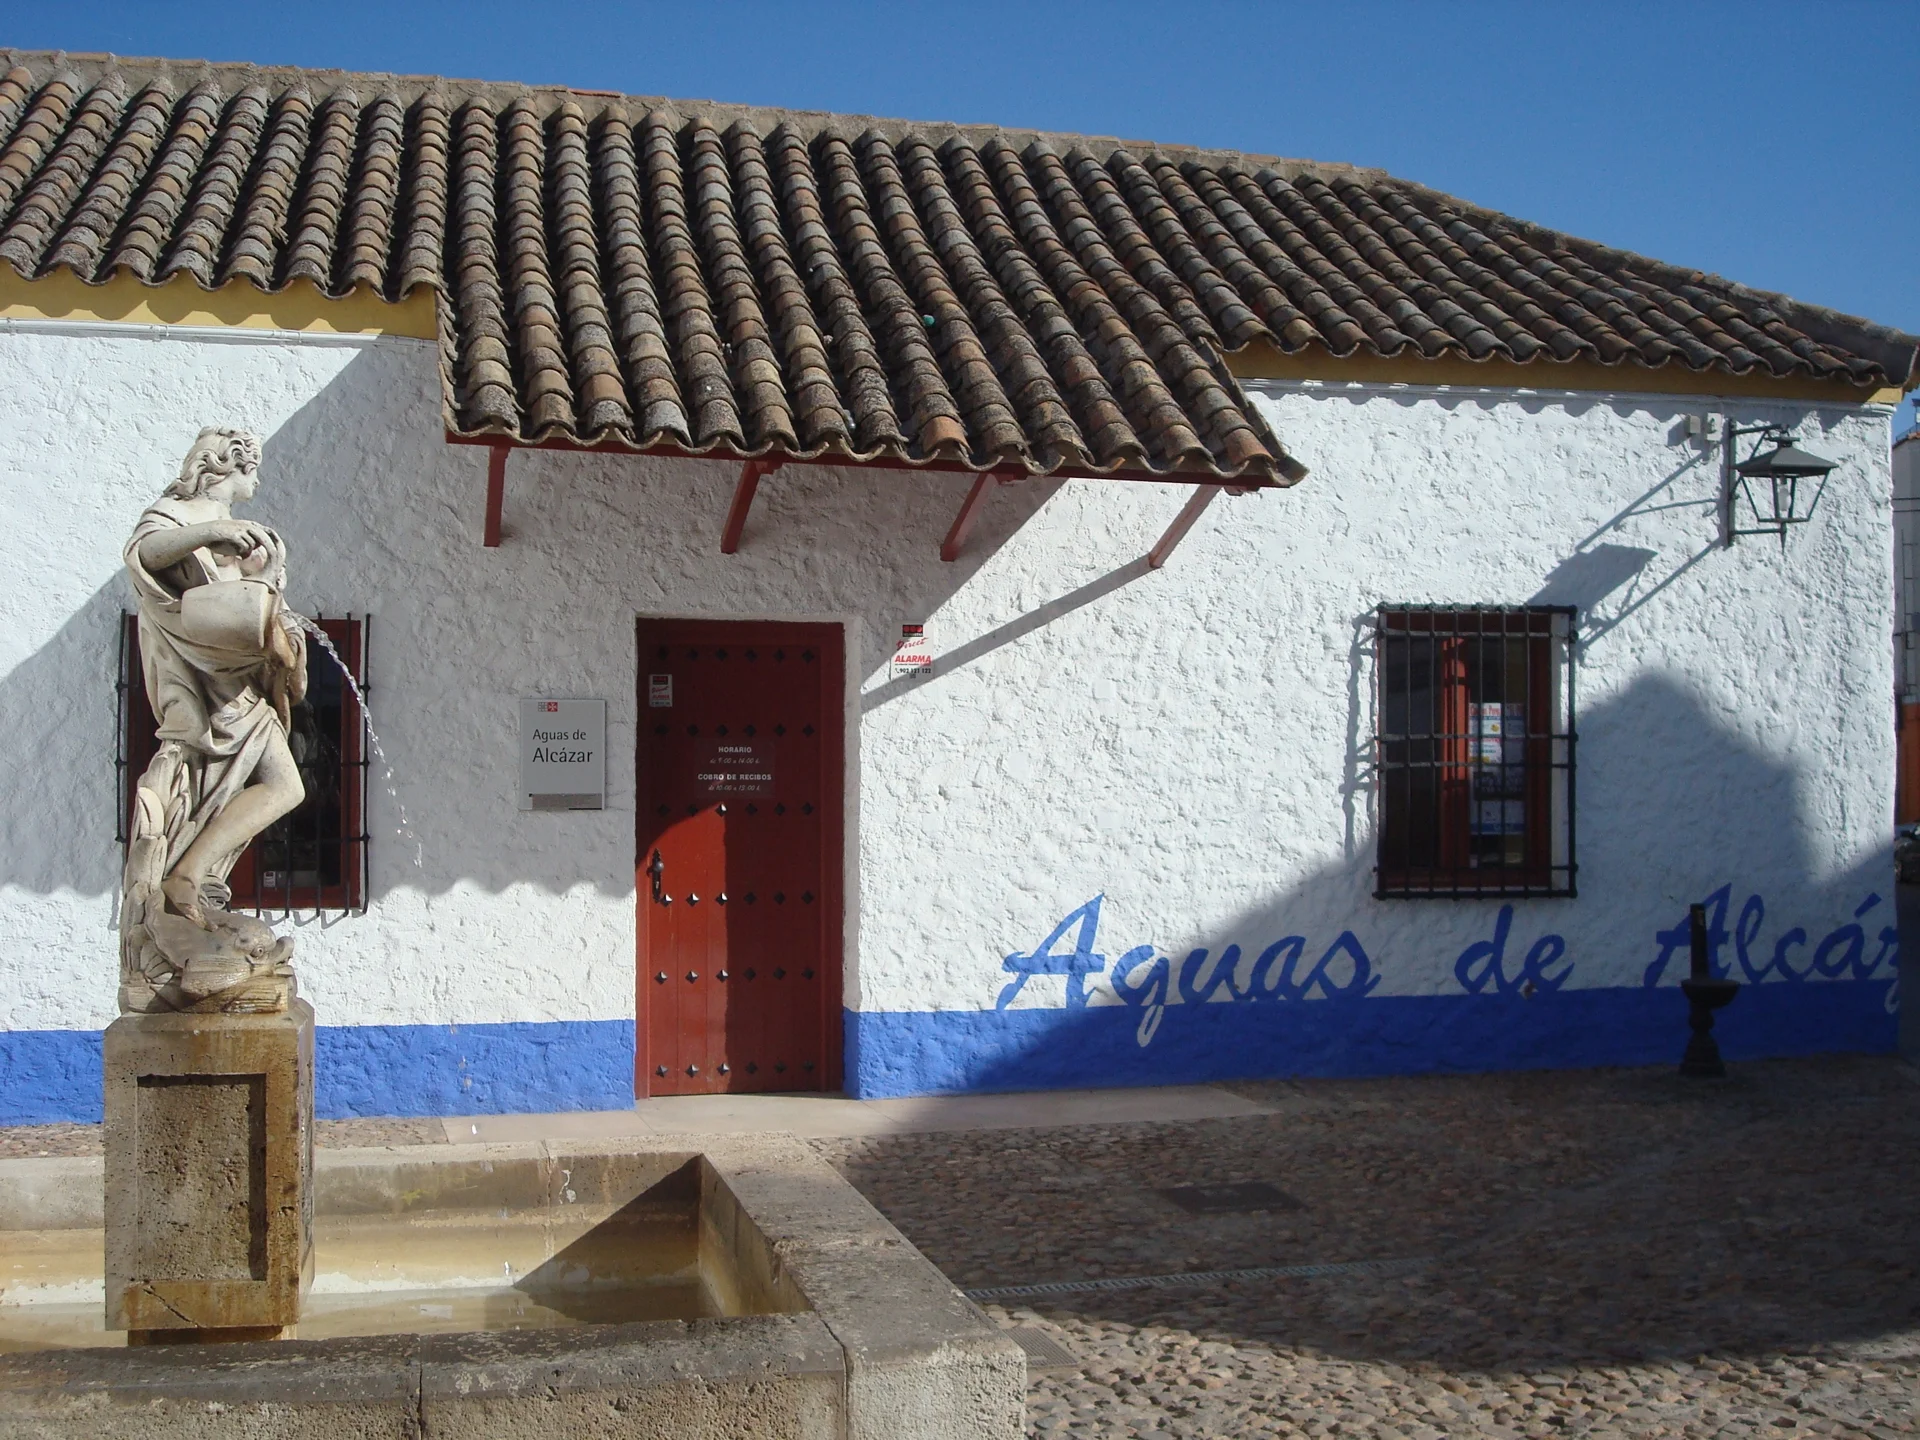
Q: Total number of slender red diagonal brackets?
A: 4